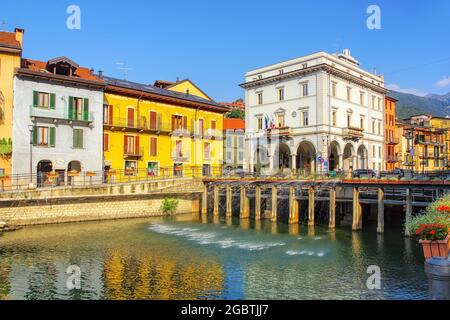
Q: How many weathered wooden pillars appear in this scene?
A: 12